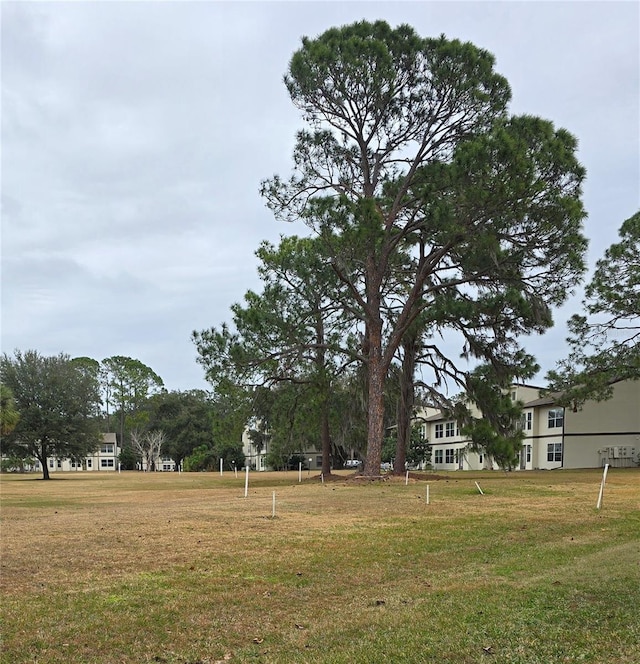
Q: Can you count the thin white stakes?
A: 12